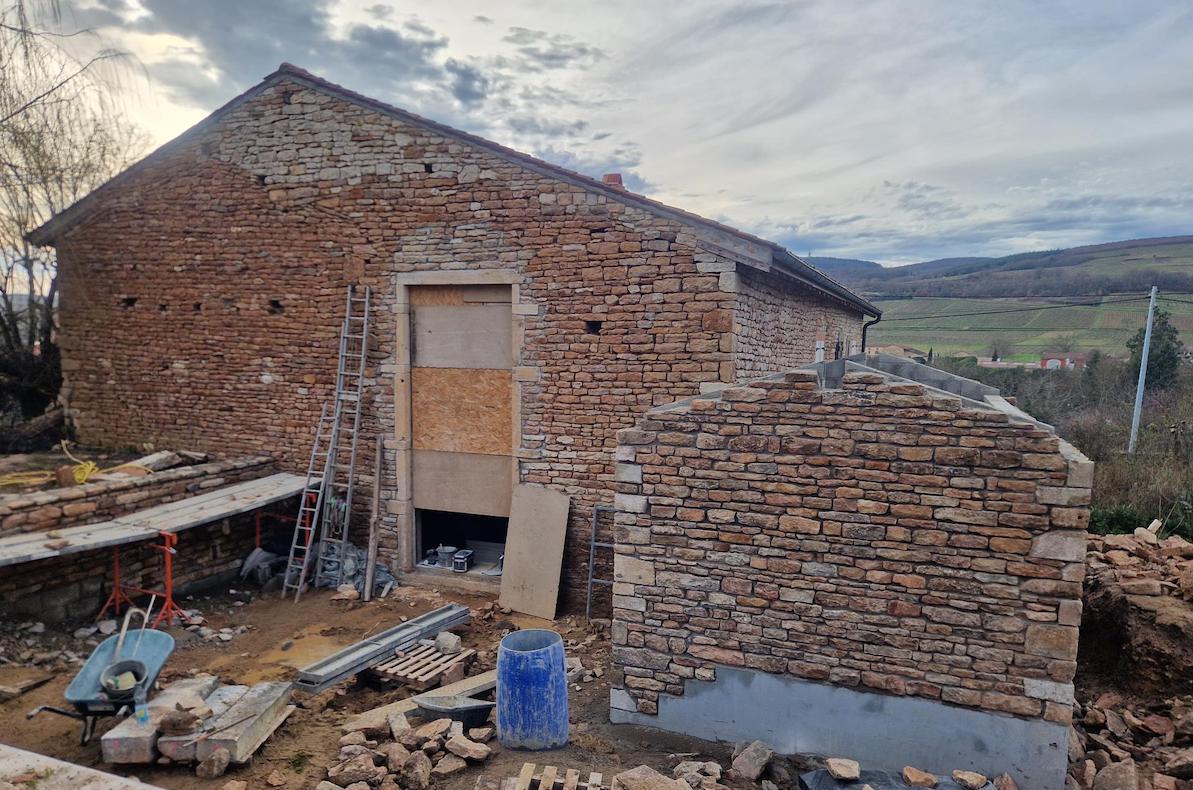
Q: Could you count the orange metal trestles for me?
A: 2